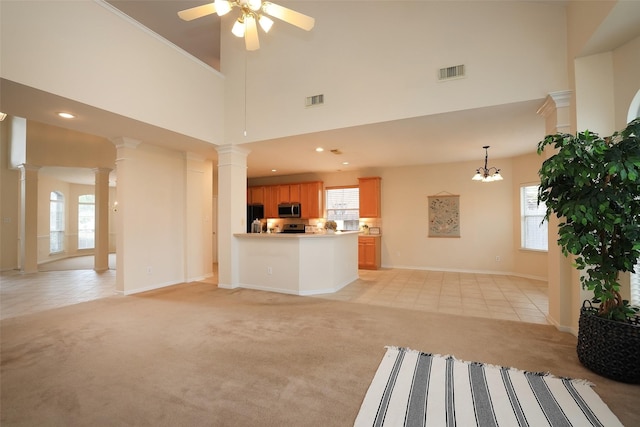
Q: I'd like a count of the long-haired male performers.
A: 0